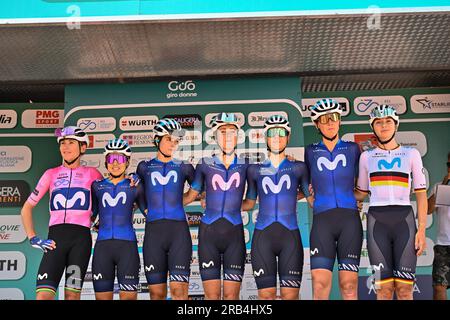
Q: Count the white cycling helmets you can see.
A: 7